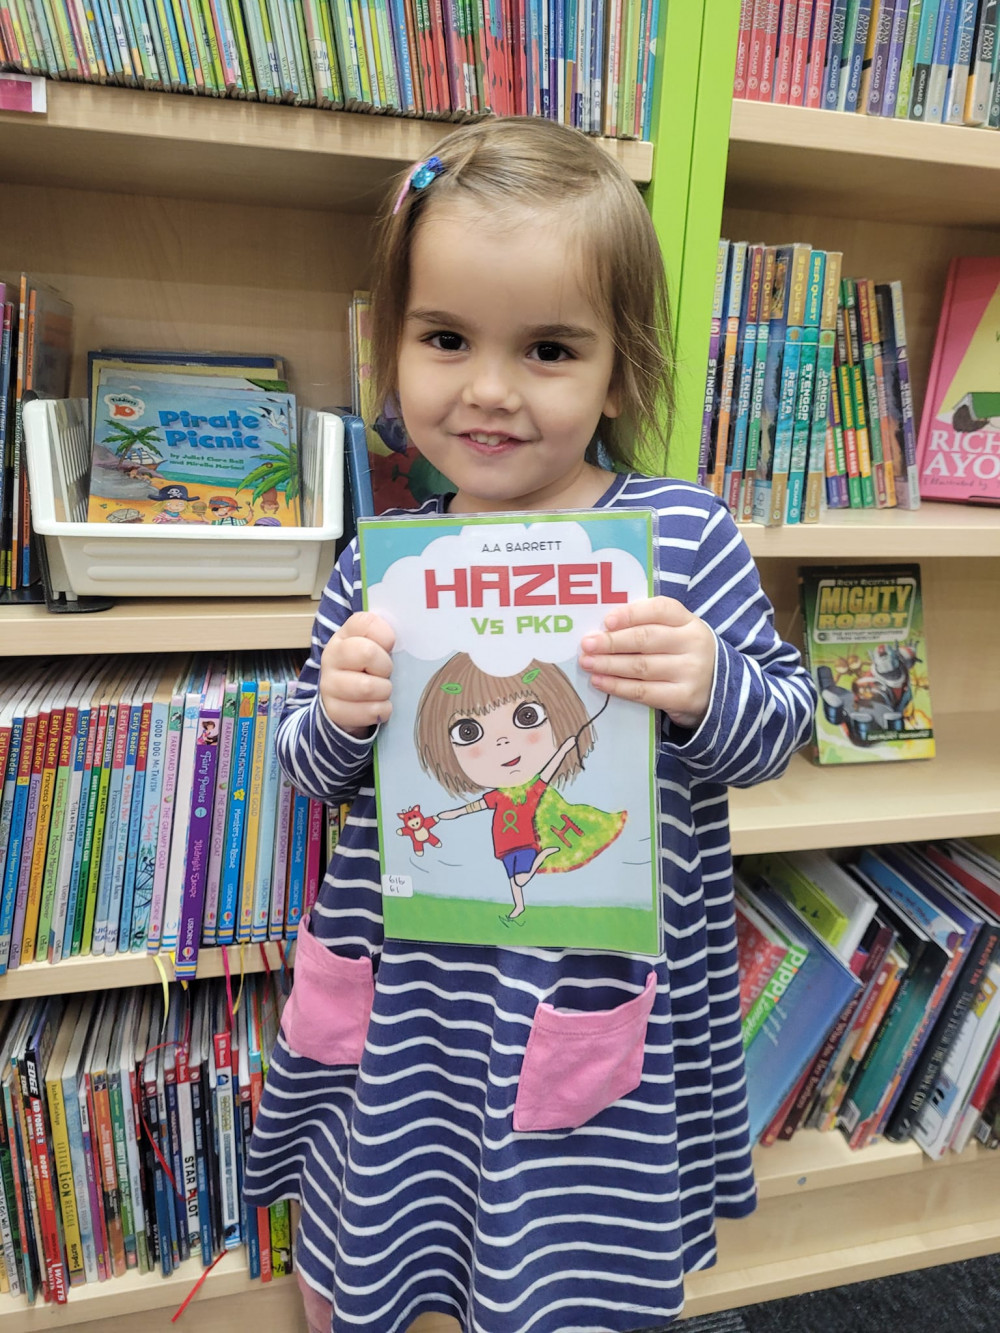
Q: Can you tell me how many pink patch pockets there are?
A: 2